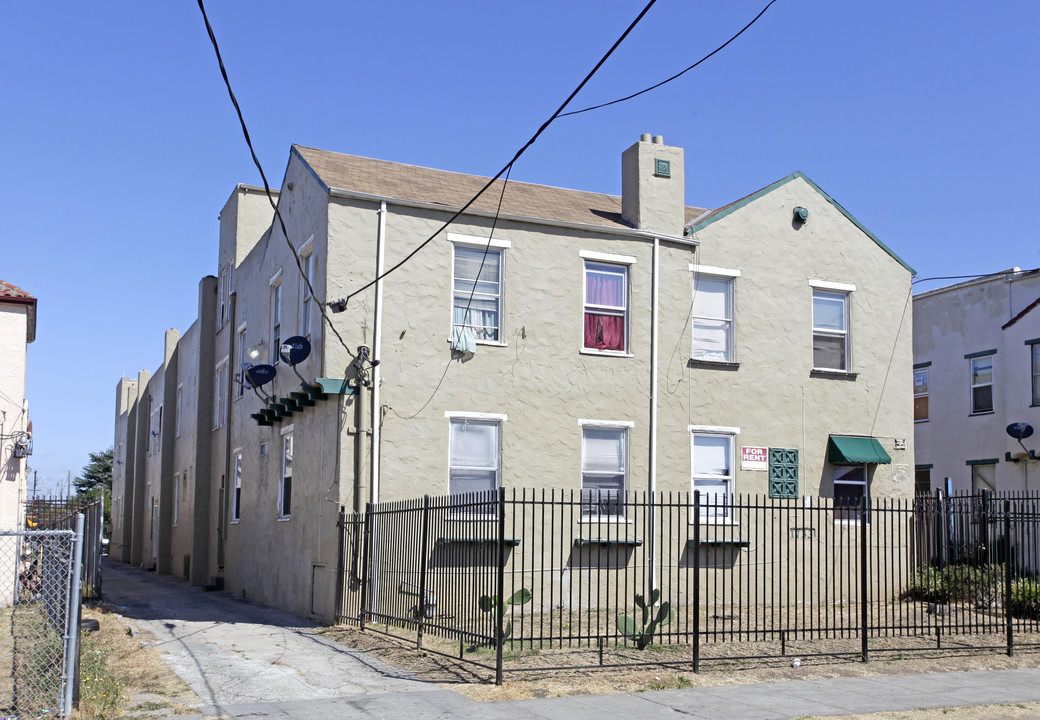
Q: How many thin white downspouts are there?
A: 2